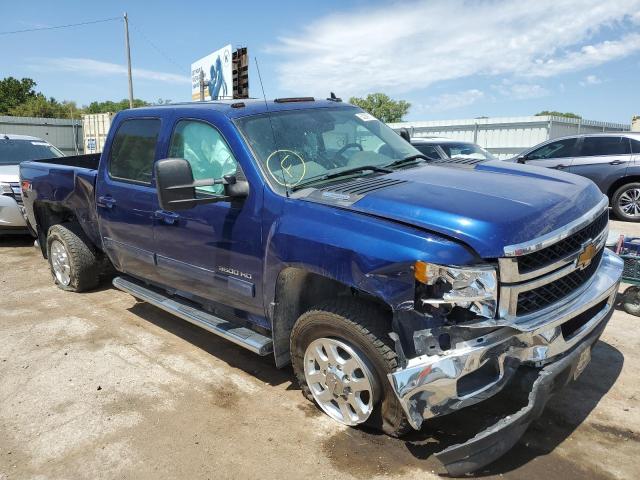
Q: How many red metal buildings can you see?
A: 0